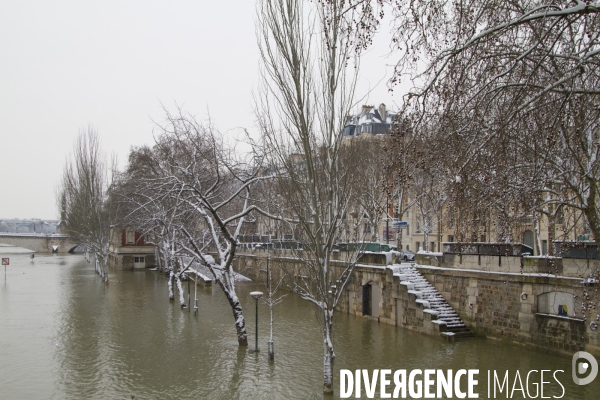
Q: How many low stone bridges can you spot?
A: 1